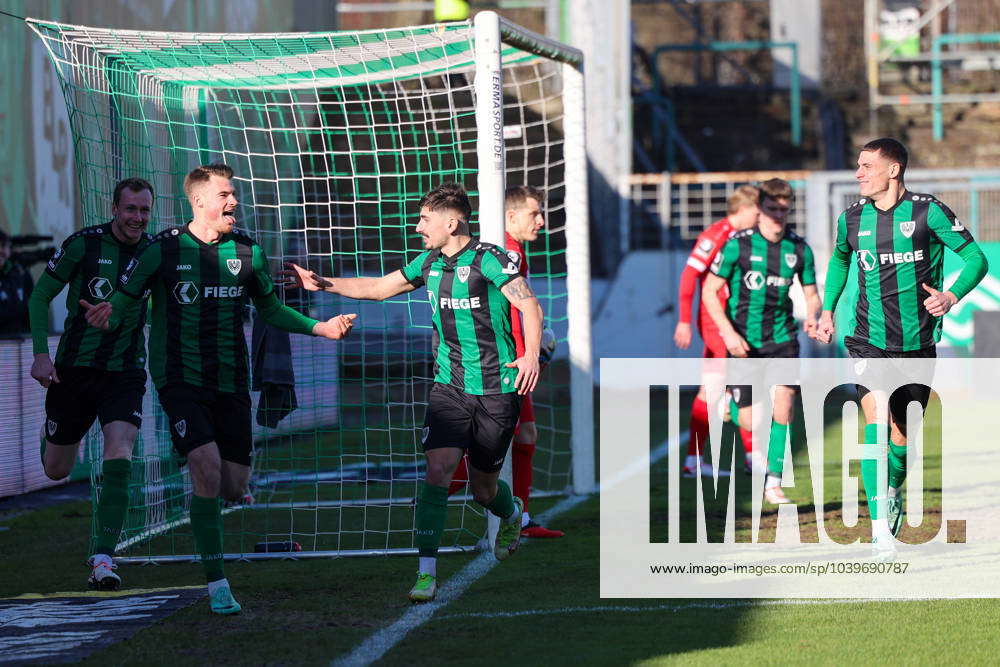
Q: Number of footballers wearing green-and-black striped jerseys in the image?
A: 5